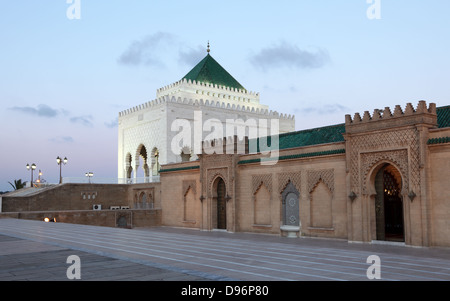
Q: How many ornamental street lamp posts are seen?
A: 3